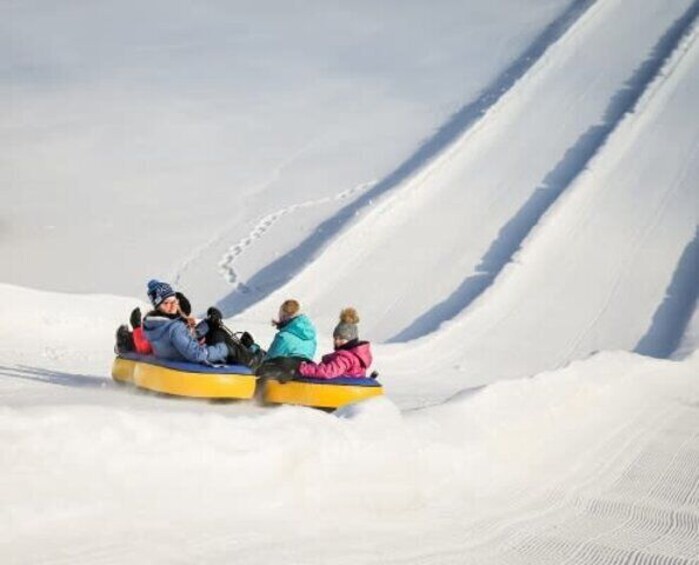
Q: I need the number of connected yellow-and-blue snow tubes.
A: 2